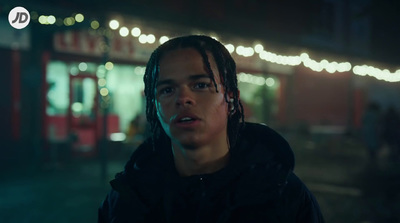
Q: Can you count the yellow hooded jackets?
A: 0